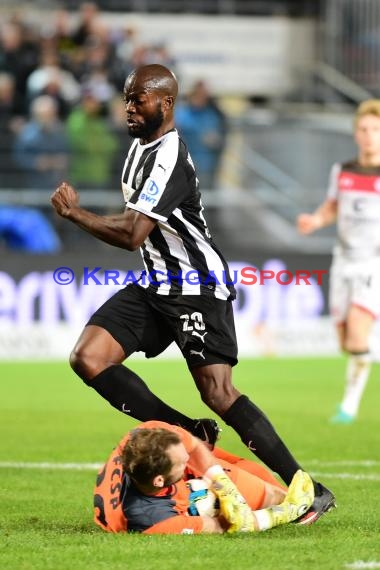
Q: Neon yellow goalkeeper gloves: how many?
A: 2